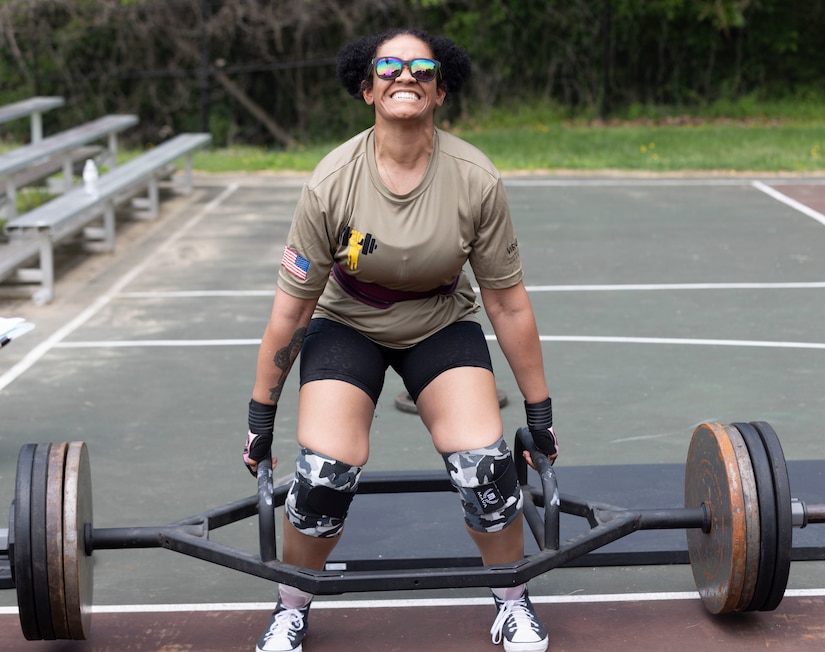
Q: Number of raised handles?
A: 2